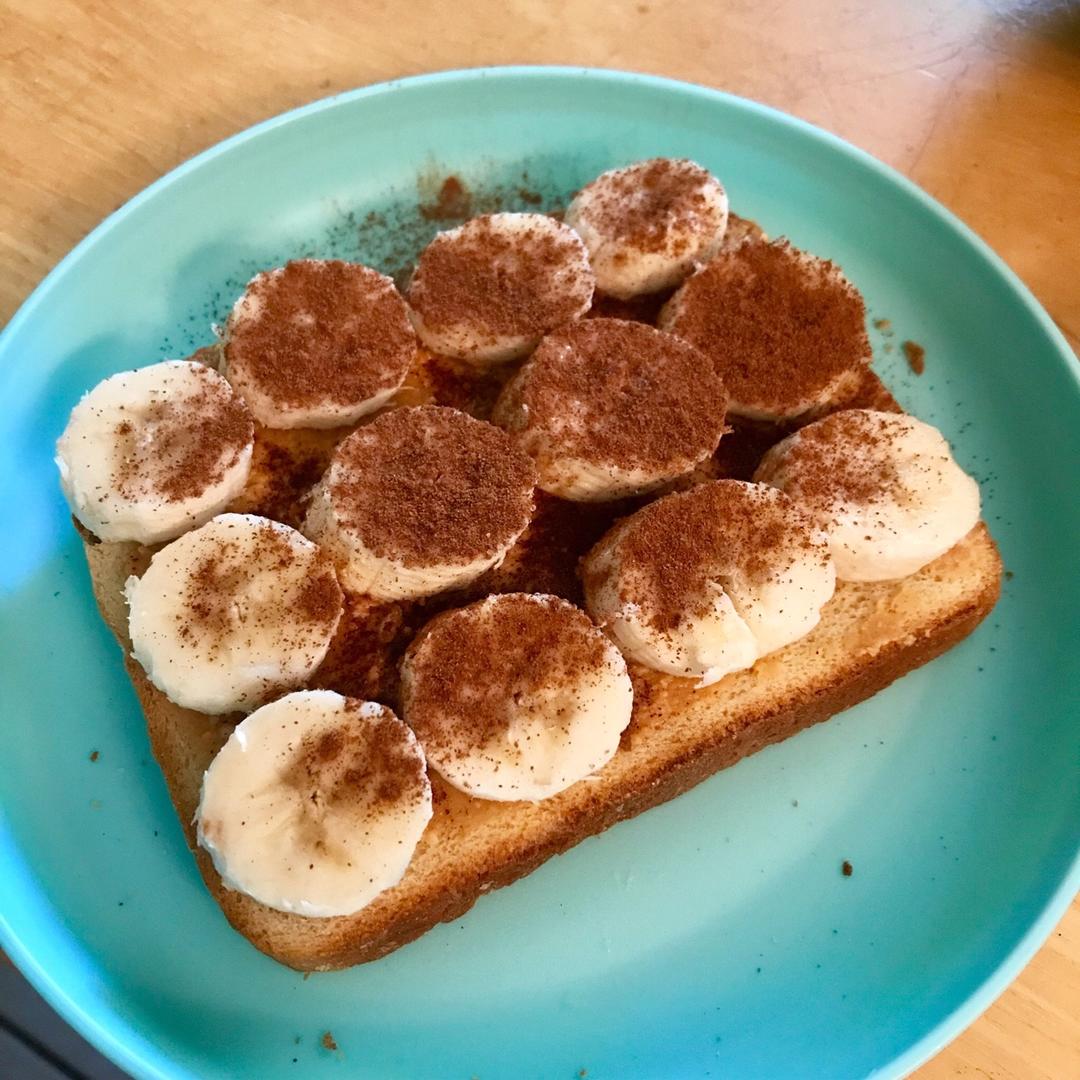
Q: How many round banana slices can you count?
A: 12